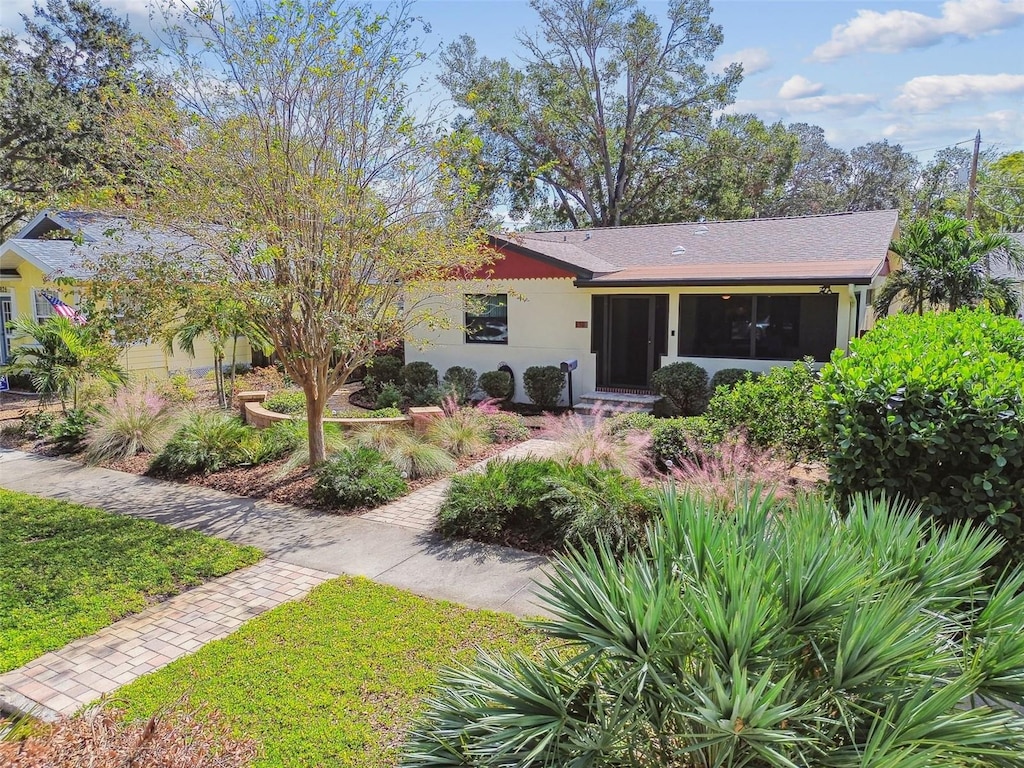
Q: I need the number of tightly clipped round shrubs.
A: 7